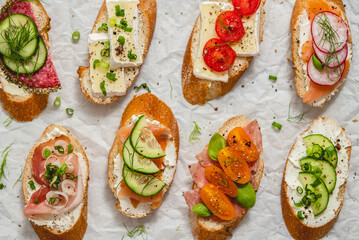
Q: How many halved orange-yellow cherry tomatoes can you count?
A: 4